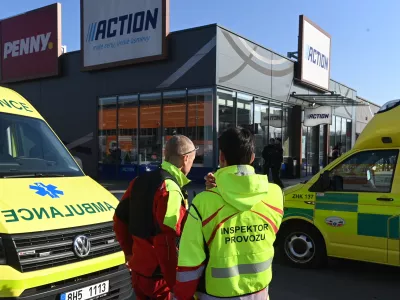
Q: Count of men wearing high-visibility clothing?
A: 2